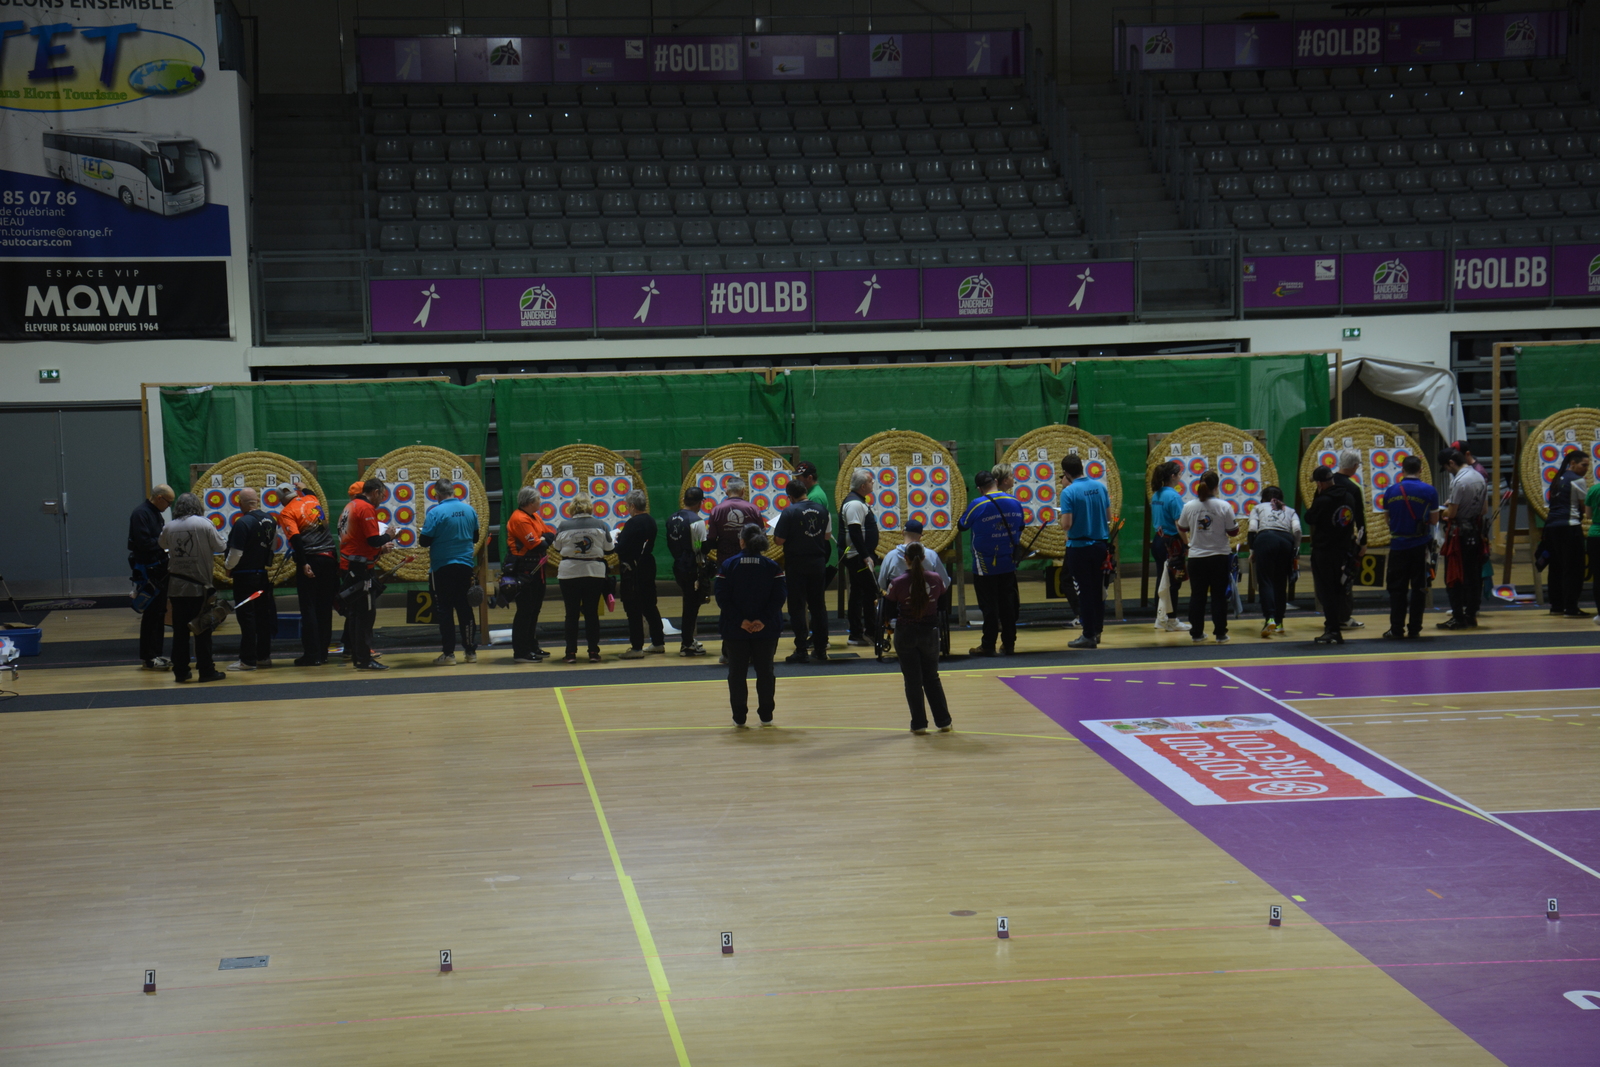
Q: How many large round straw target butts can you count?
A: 9